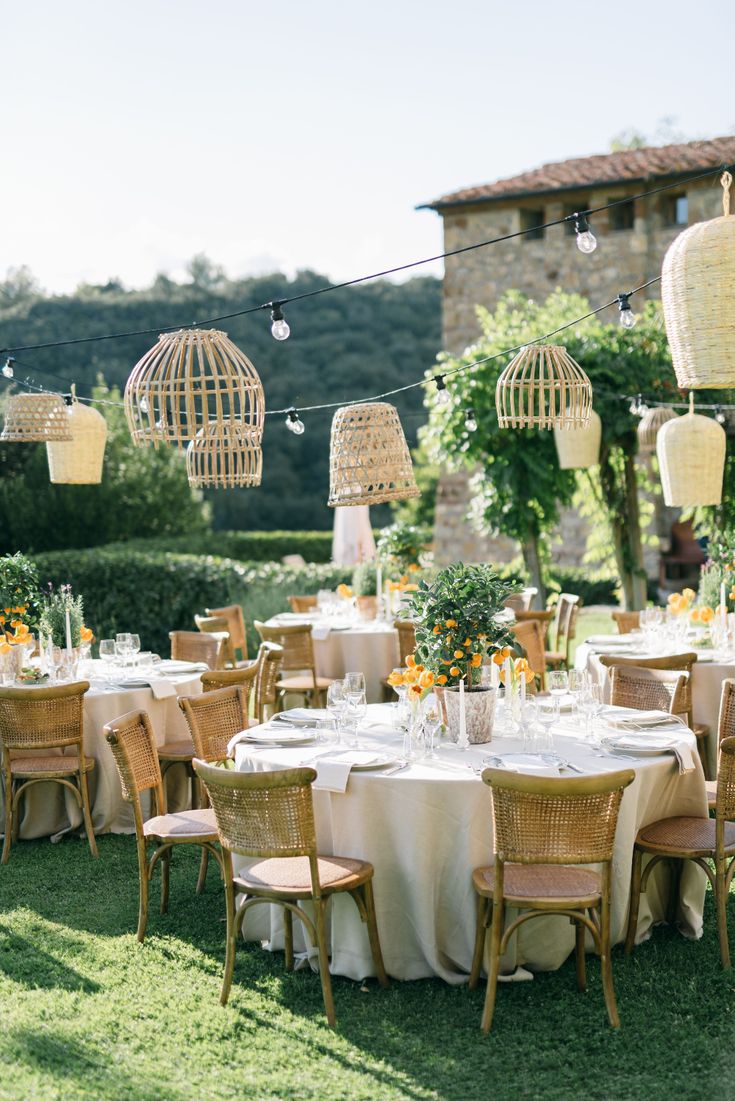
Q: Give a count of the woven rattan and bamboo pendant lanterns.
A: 10